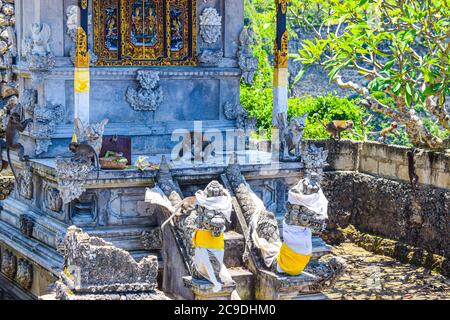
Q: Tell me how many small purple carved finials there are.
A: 0